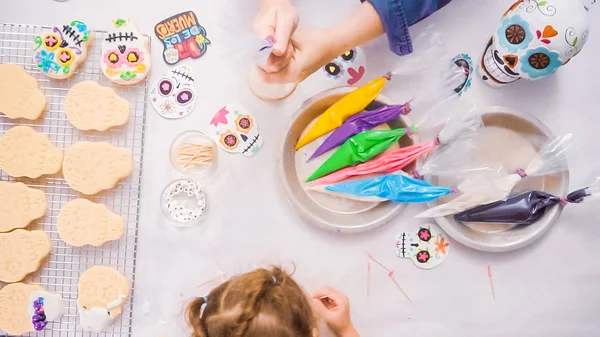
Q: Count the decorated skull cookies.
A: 2